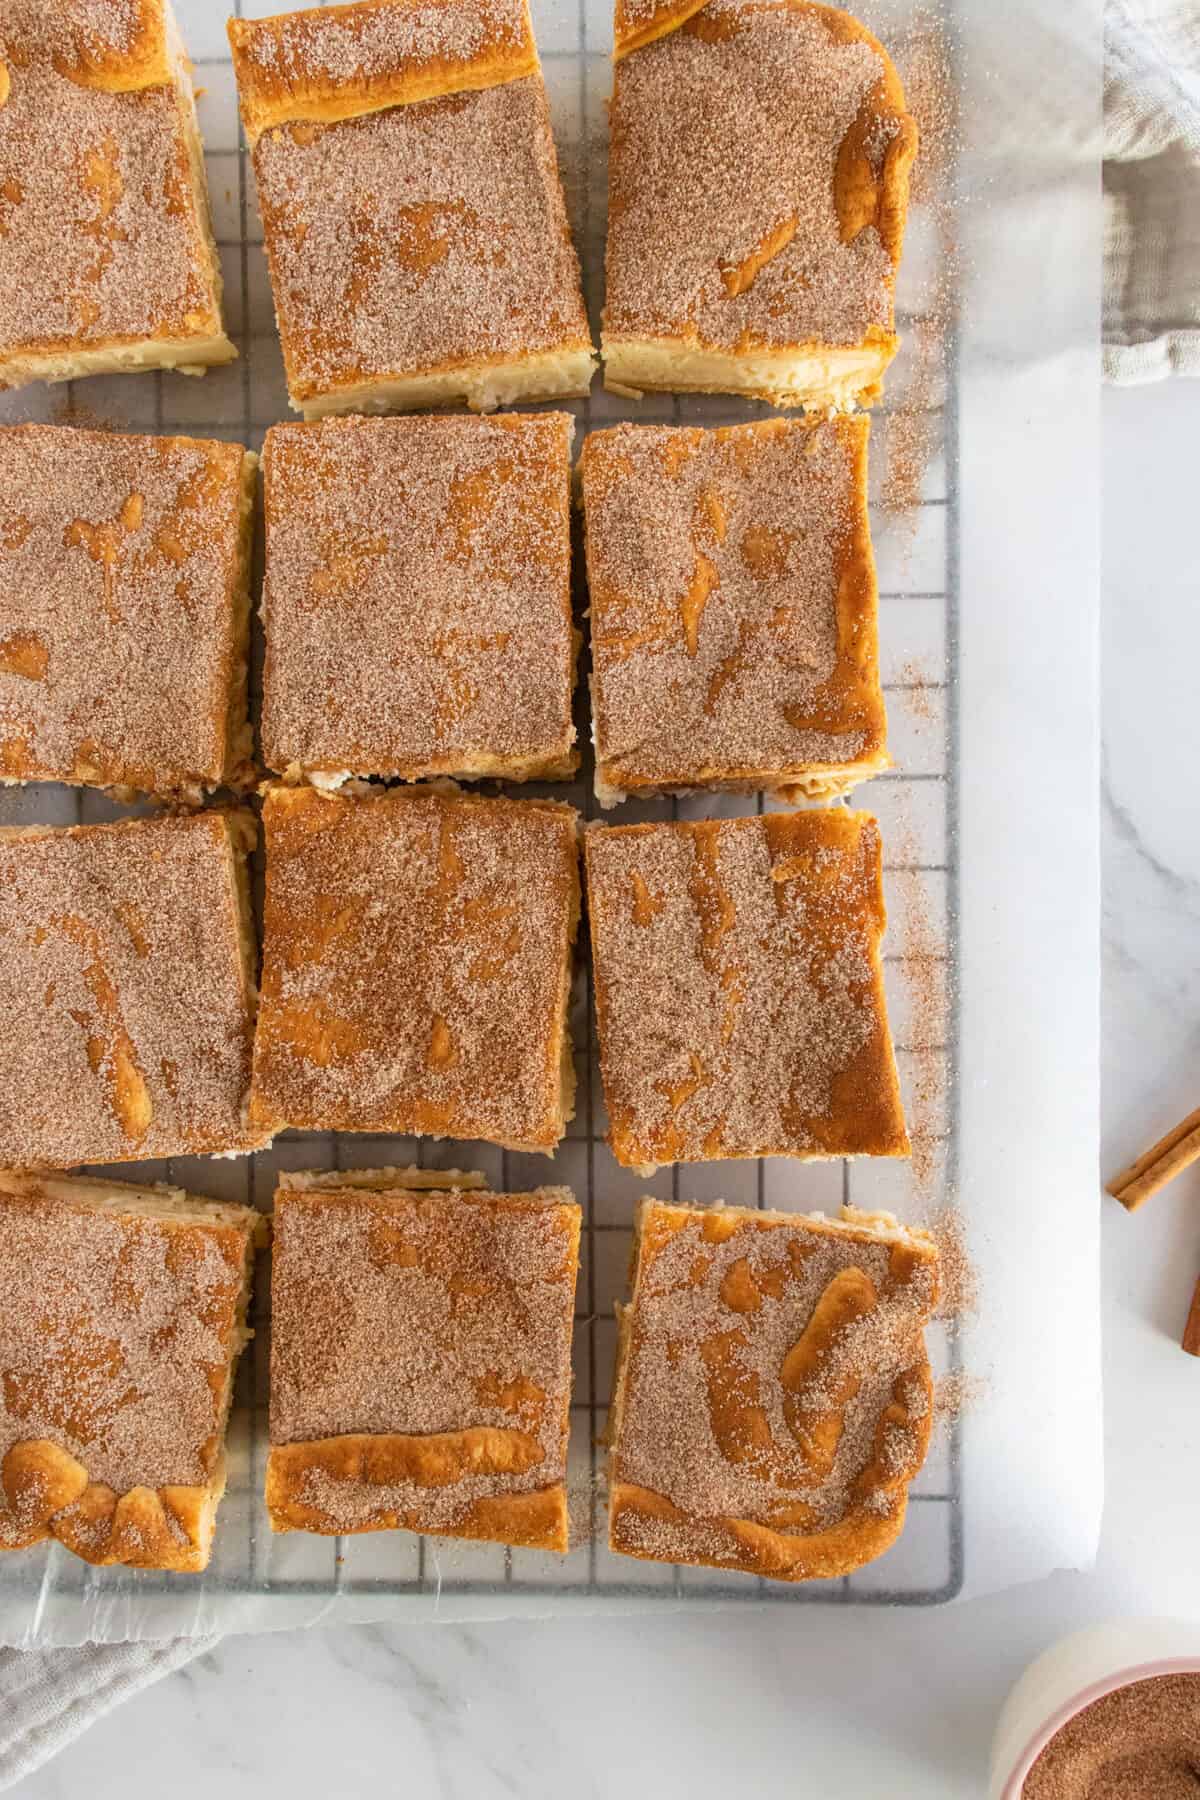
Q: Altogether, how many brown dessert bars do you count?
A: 12